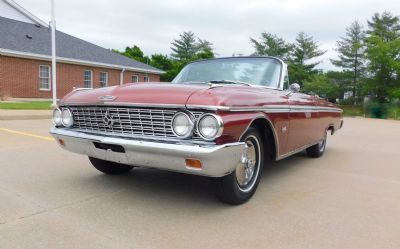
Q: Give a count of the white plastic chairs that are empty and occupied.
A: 0